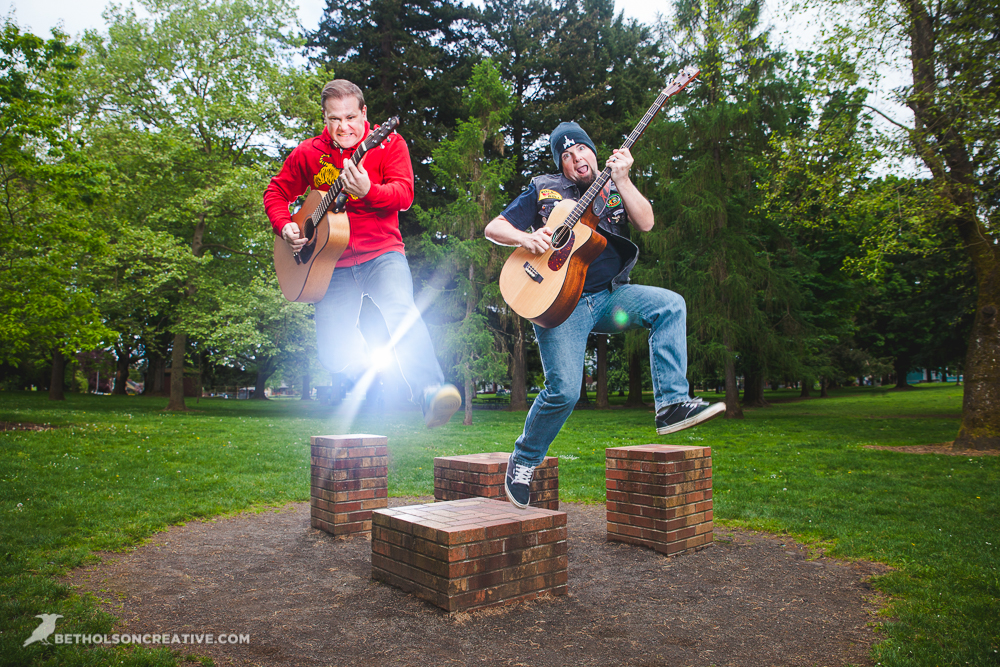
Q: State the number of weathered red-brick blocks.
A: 4